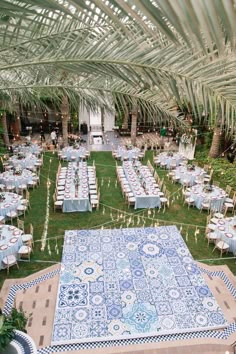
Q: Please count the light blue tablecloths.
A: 13